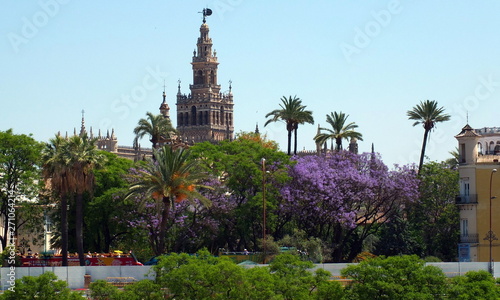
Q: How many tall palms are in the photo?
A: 8